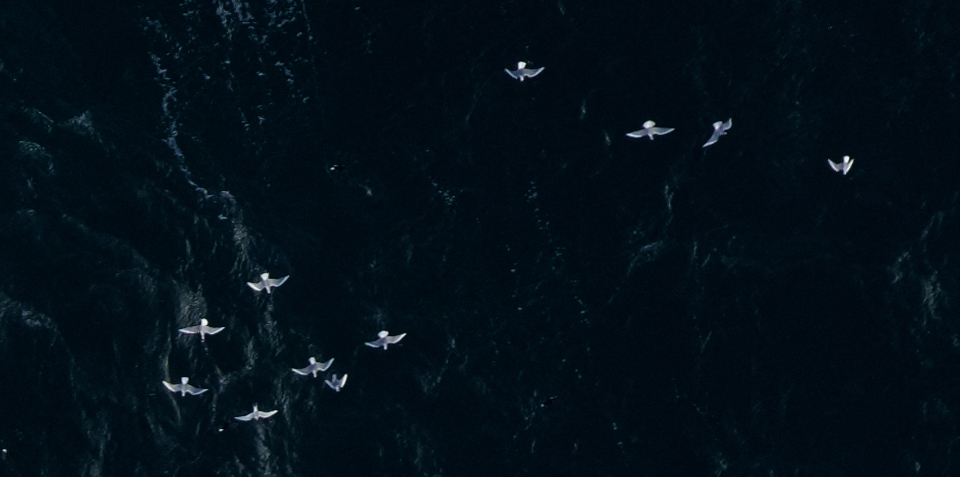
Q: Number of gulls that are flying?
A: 11